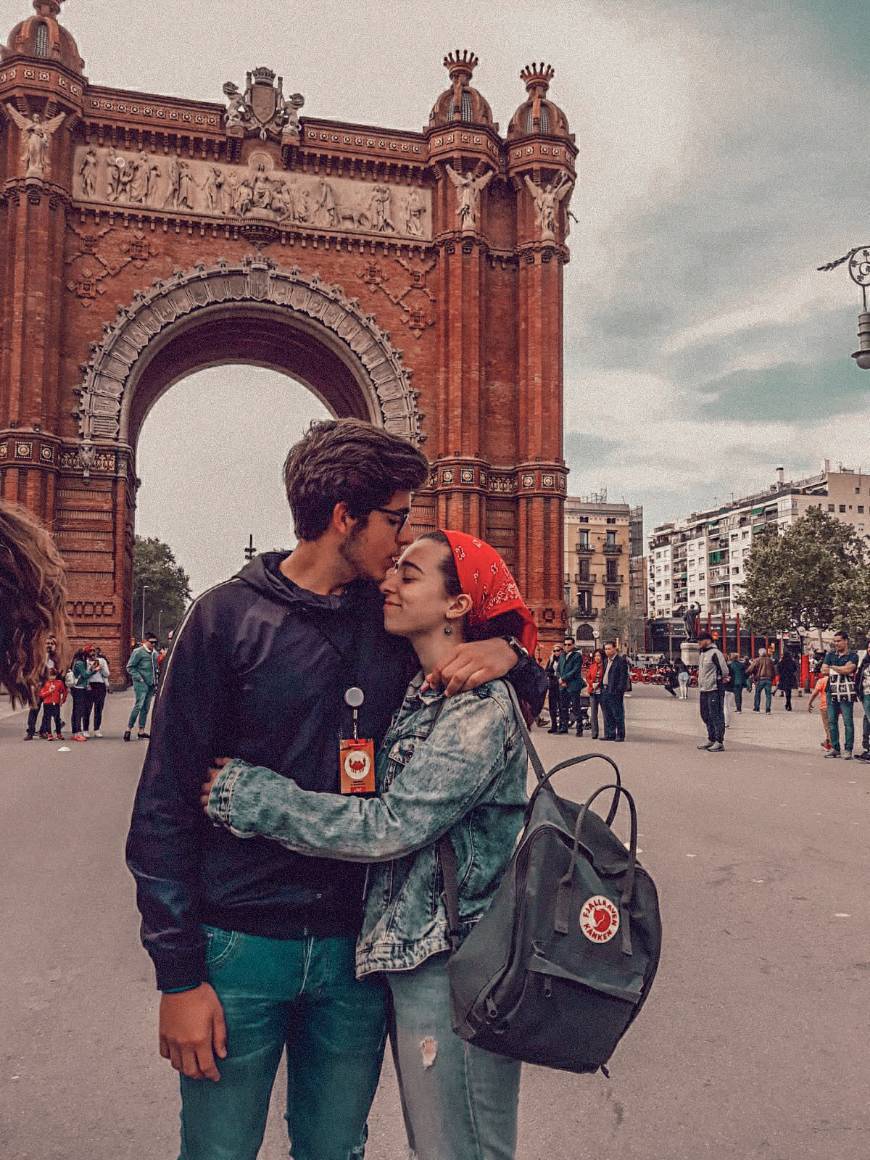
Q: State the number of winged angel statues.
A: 3